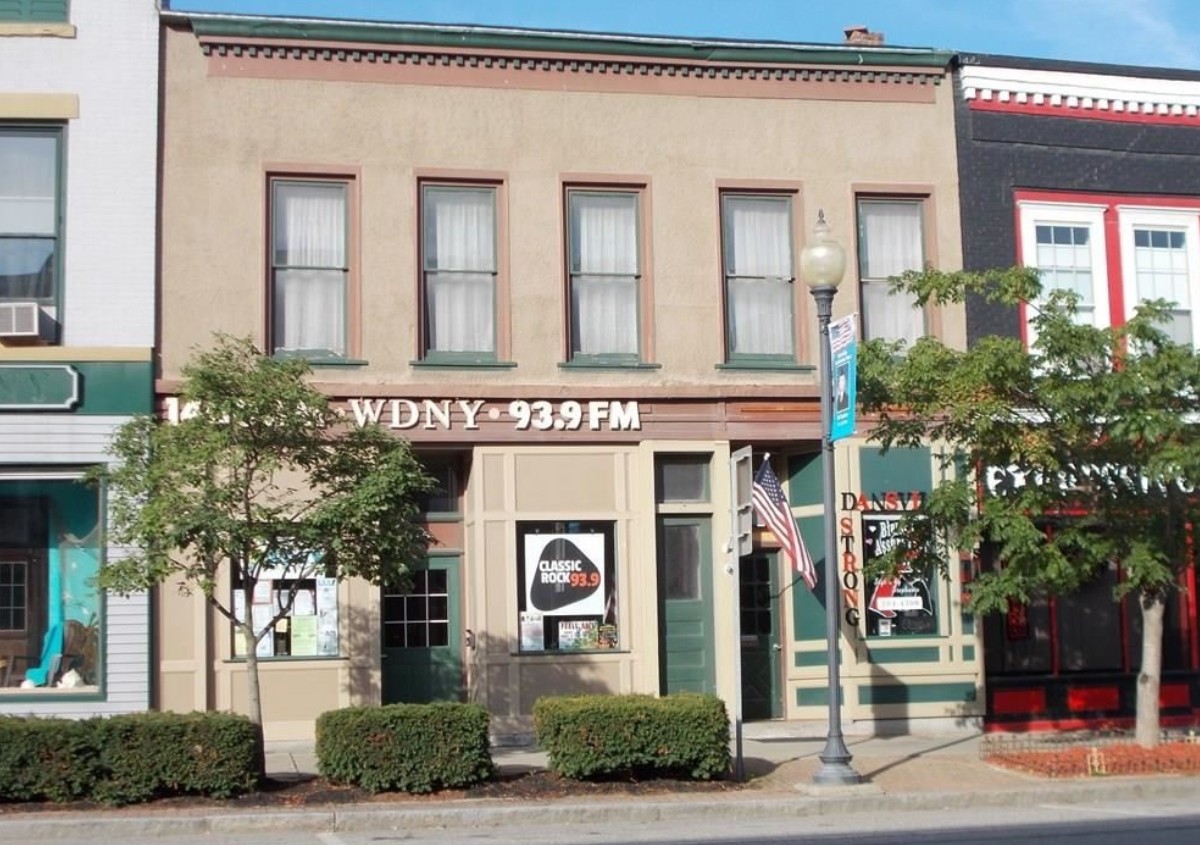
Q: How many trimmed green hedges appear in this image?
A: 3